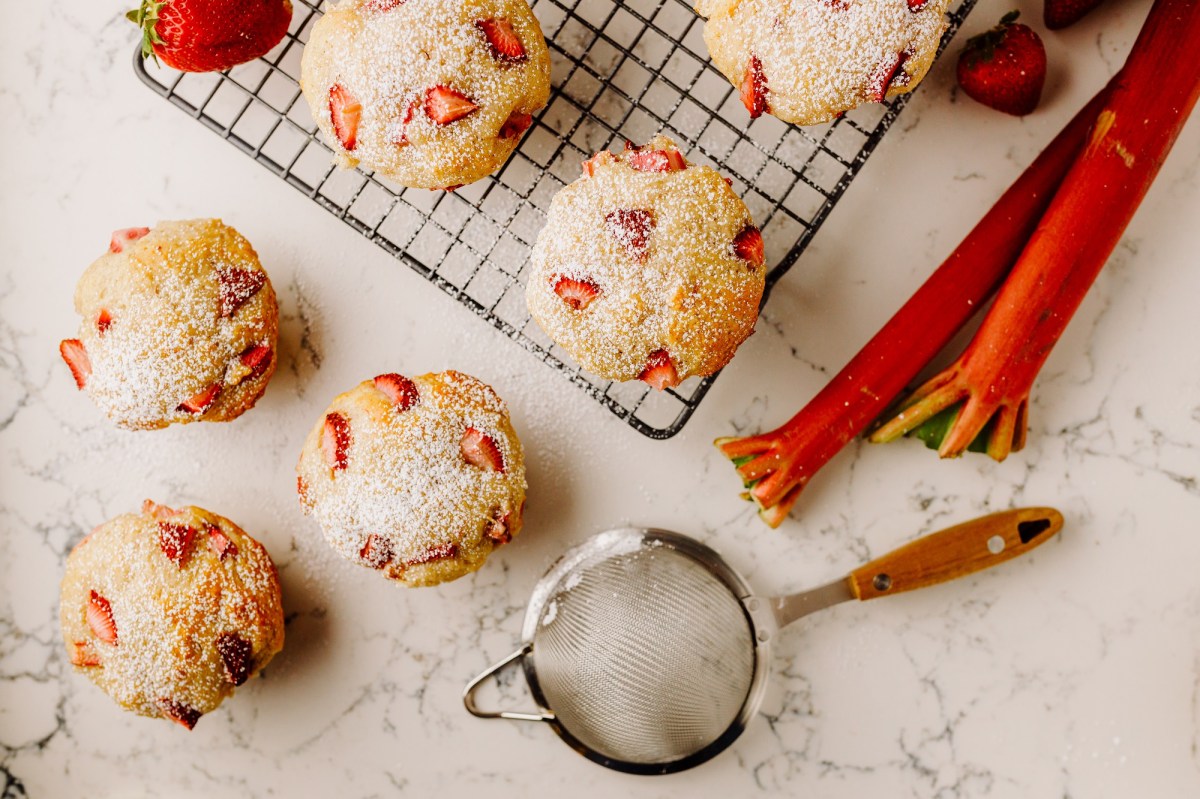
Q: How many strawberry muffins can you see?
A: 6